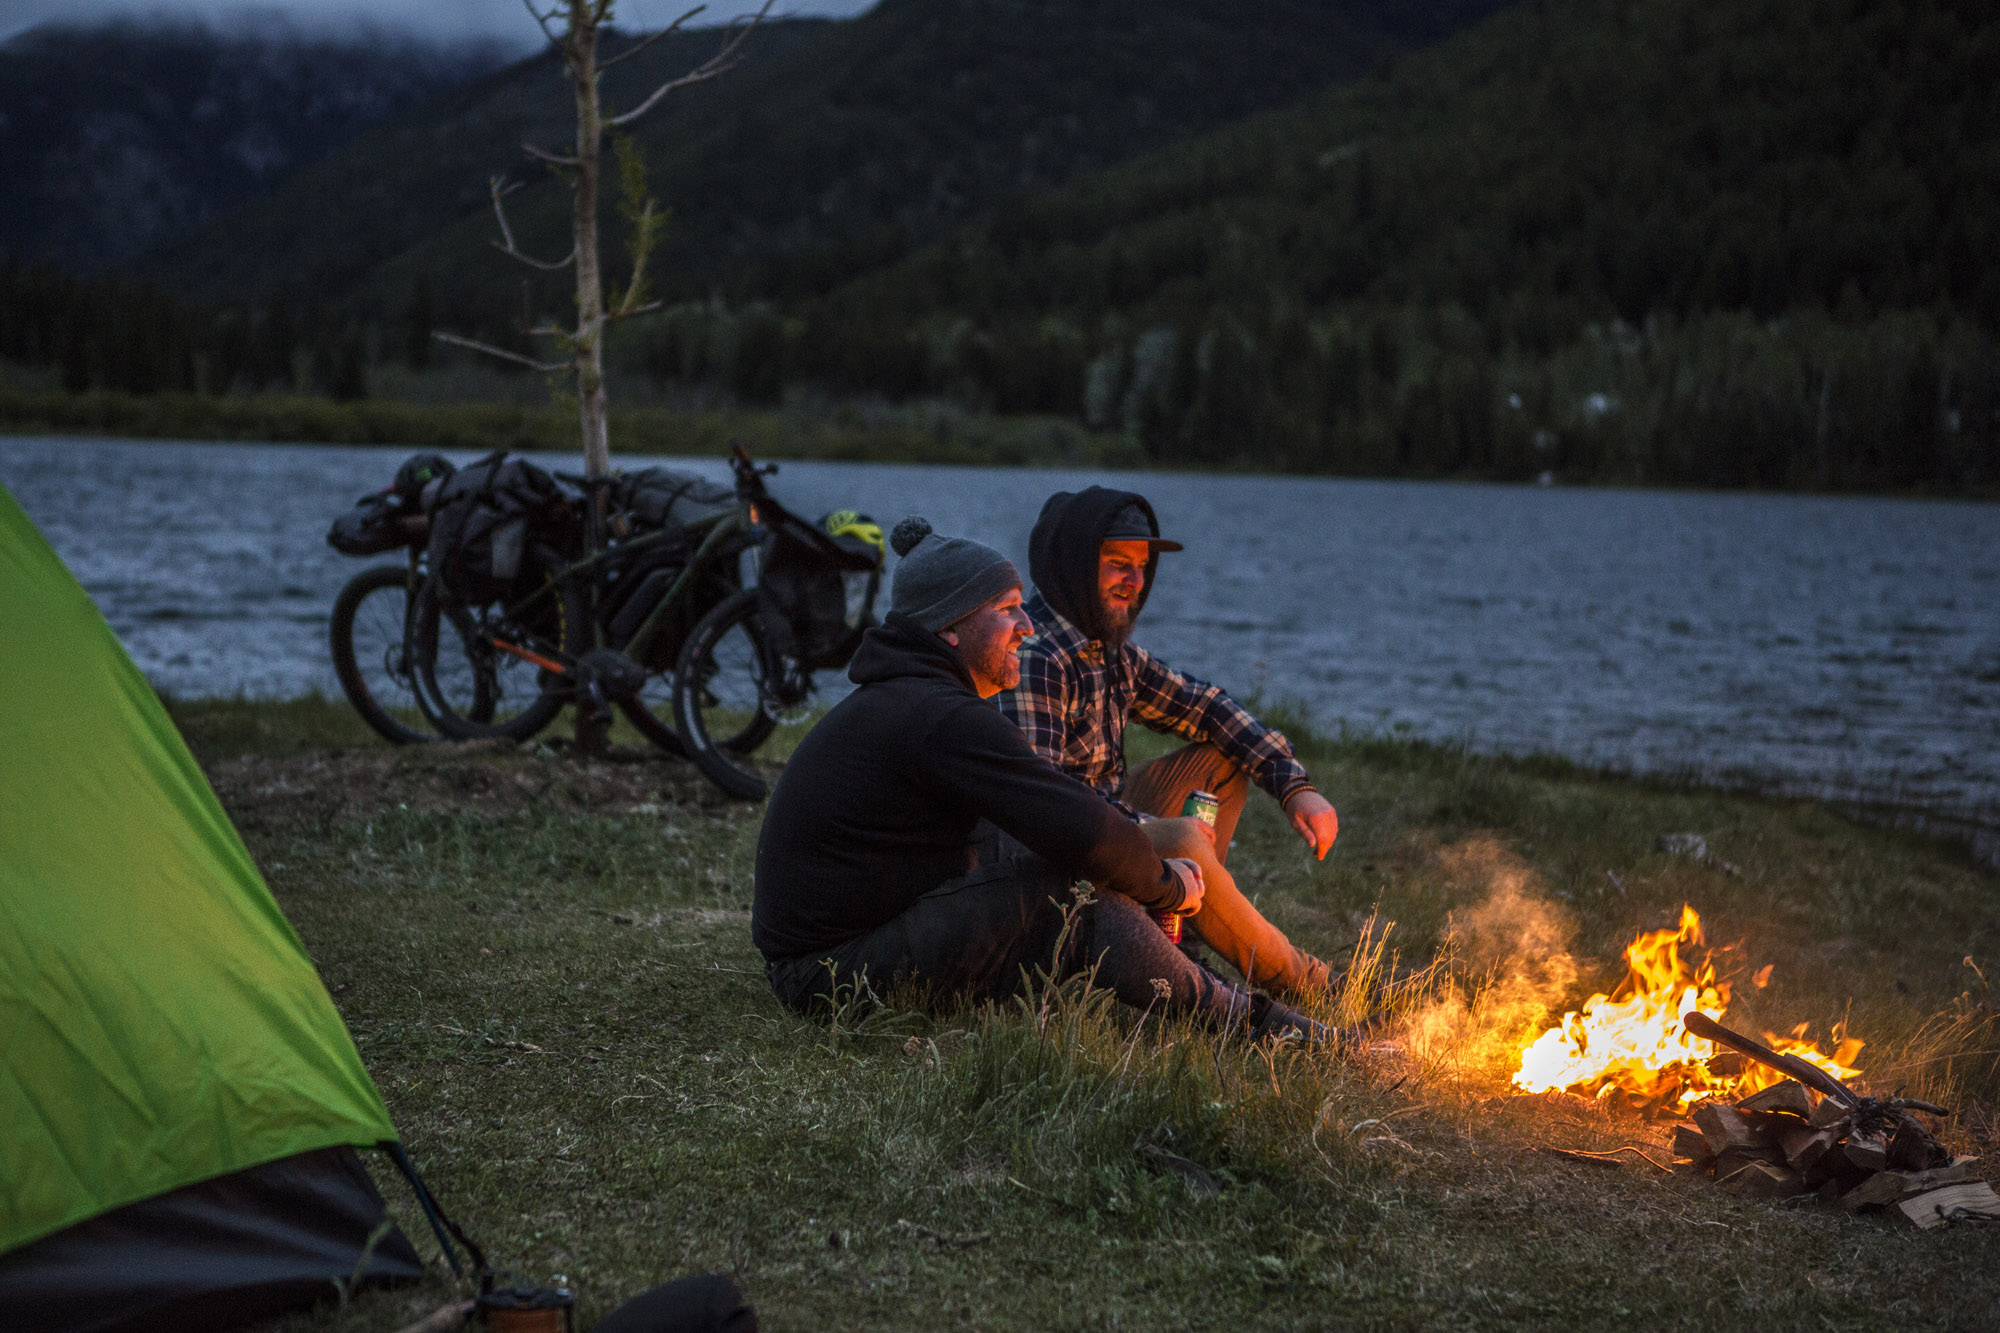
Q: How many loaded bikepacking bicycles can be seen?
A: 2